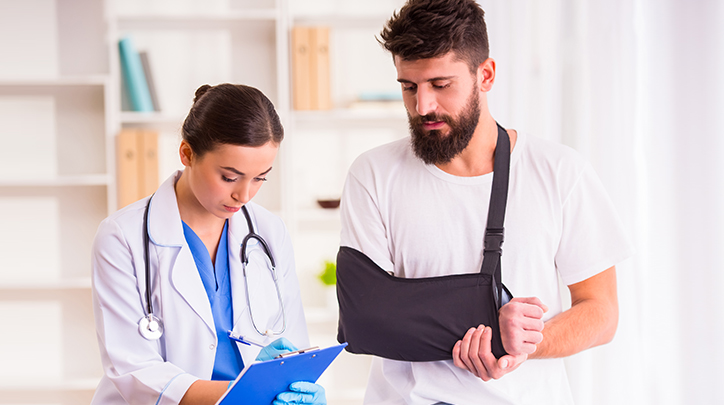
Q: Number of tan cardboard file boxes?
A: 4